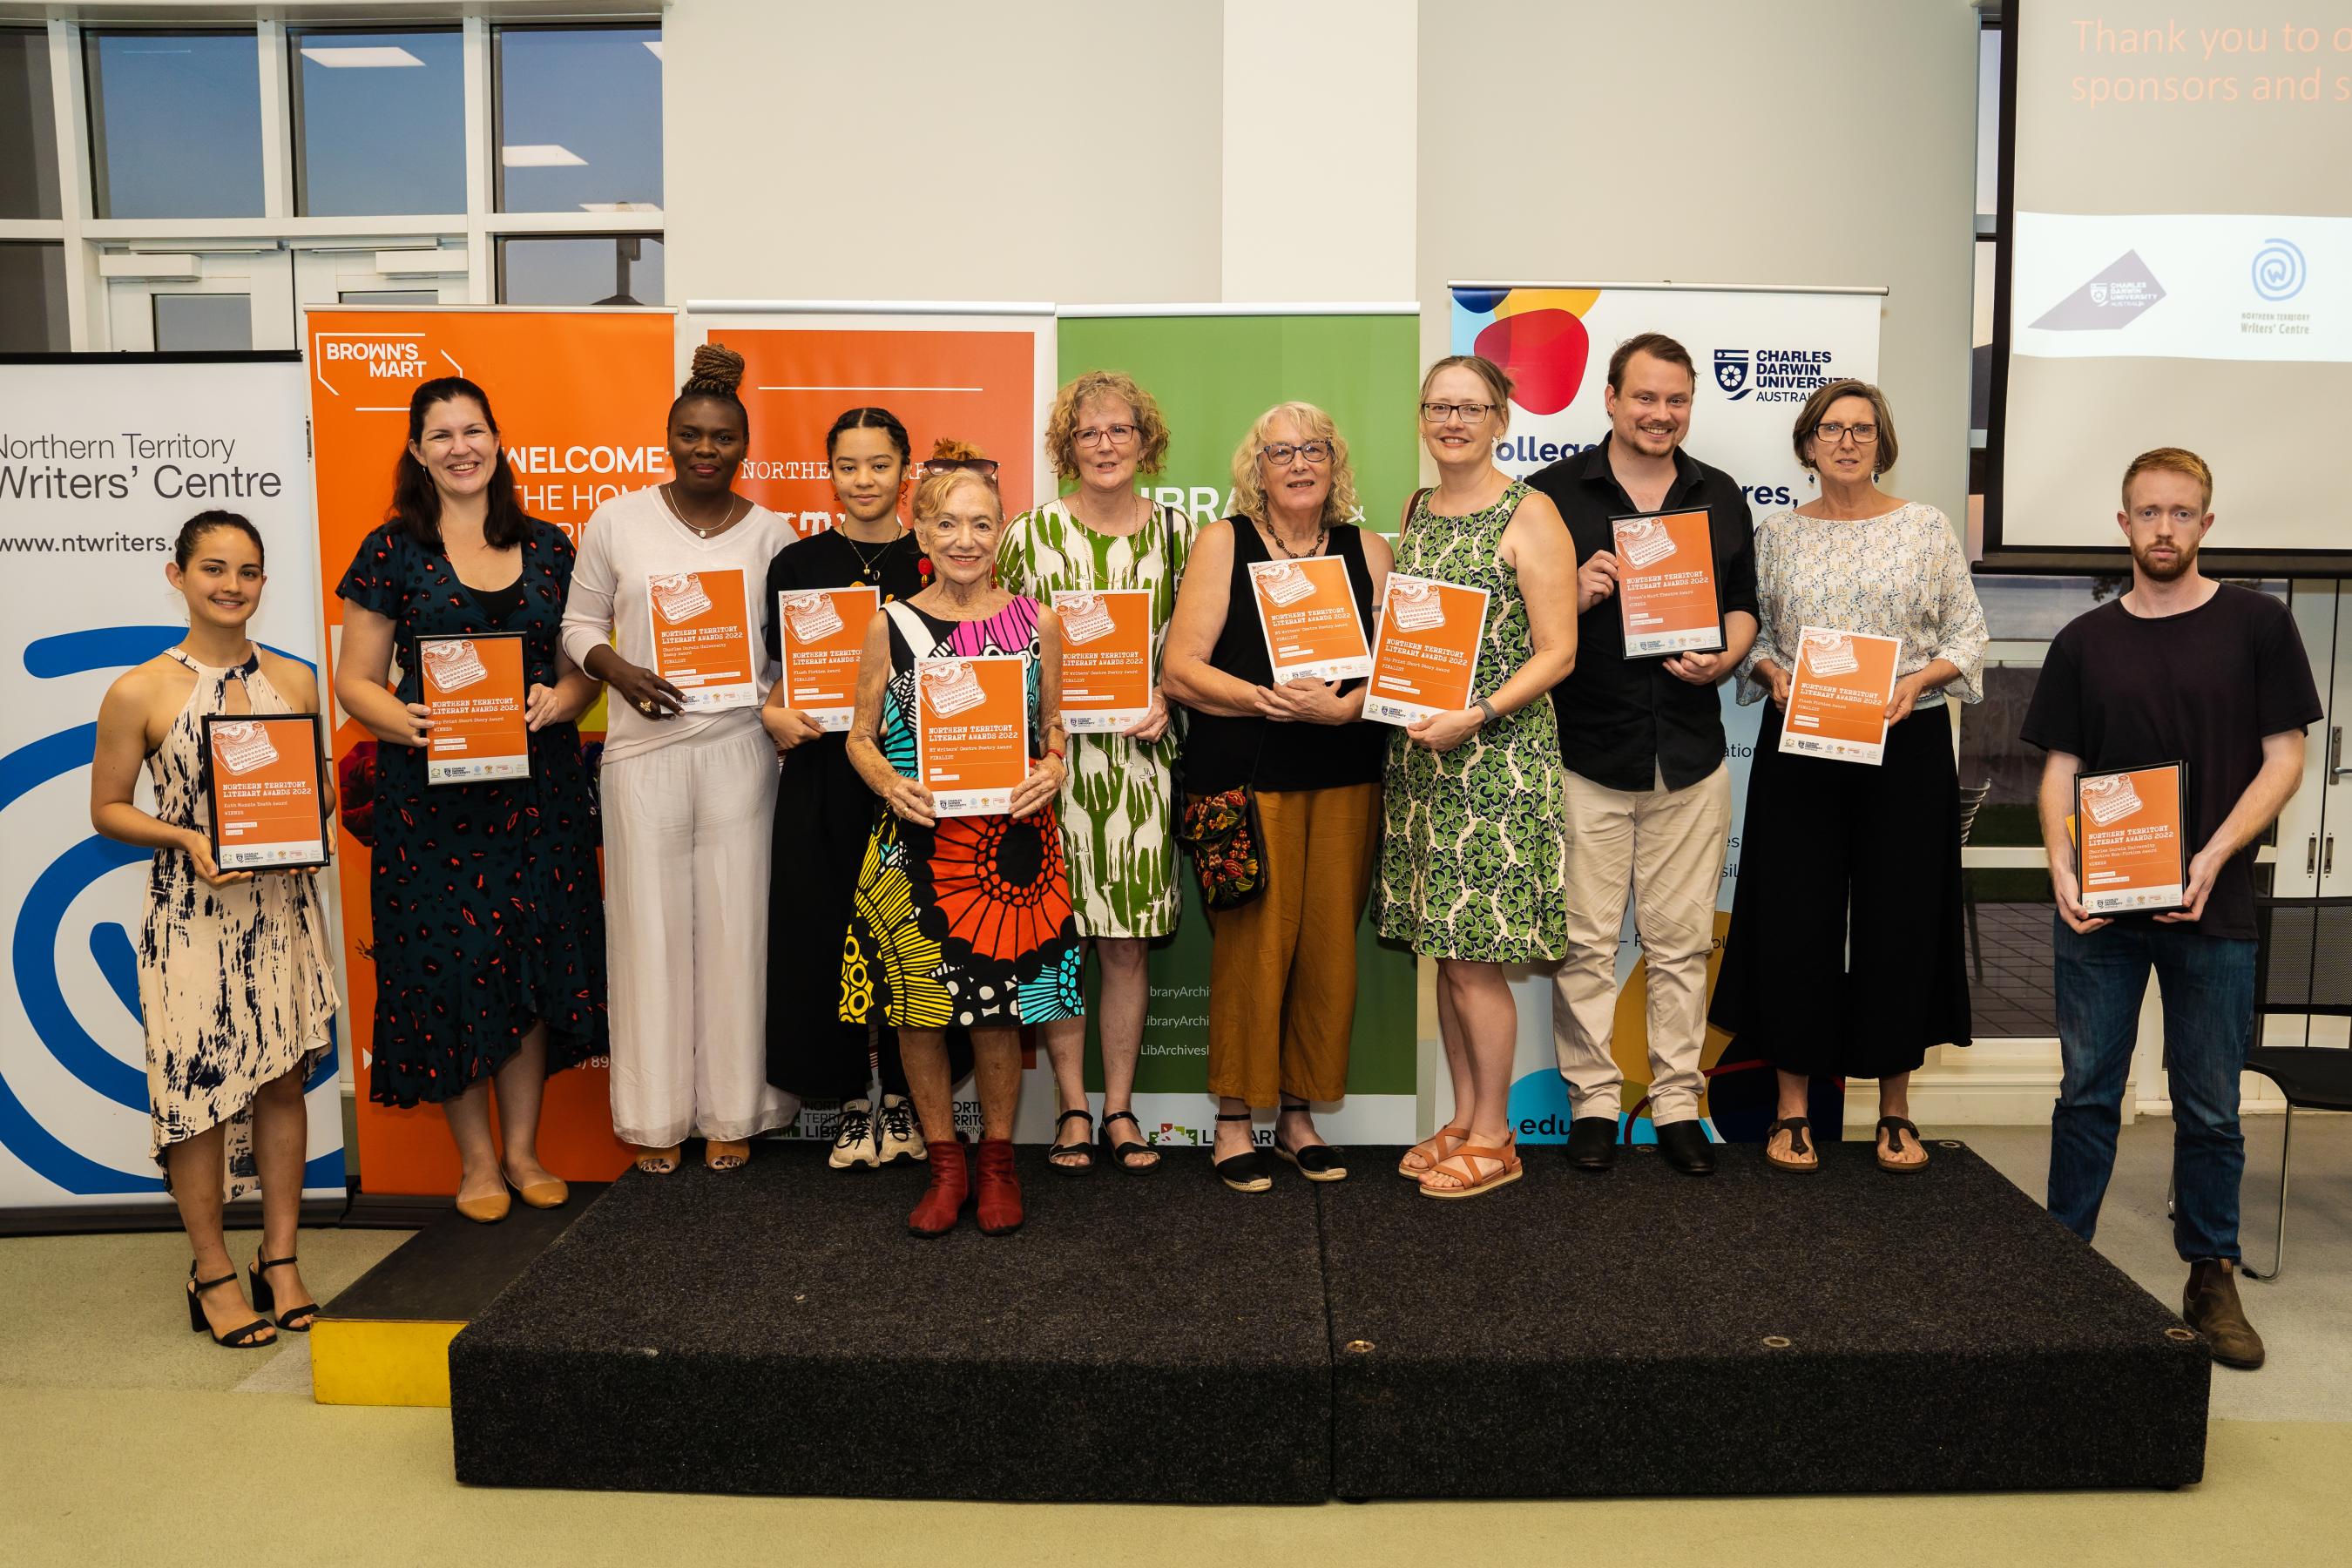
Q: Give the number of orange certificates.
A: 11